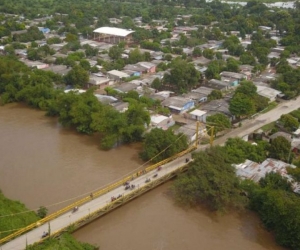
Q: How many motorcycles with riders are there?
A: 11